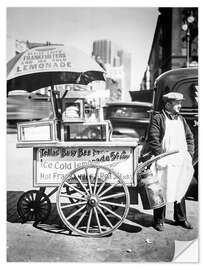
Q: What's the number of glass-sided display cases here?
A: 3